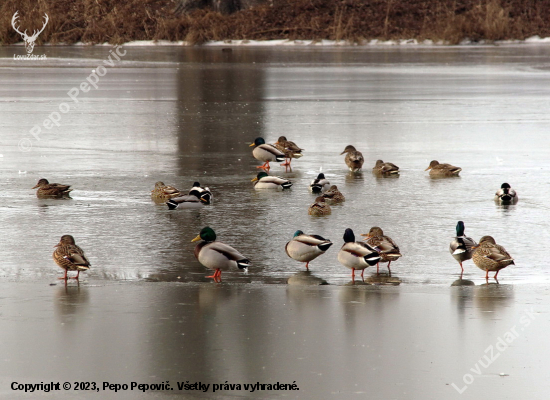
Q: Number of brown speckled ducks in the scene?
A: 11